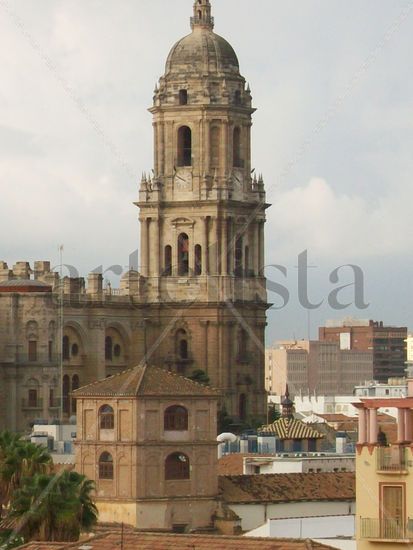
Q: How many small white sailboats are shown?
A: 0